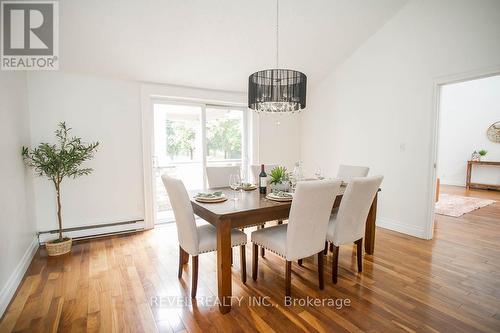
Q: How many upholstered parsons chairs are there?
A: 6